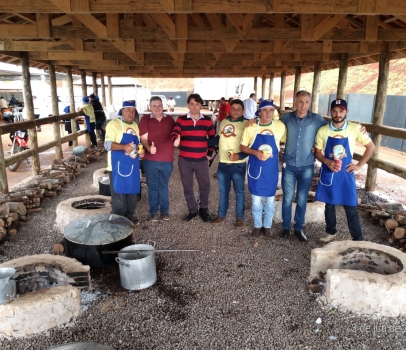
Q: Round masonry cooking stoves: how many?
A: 5